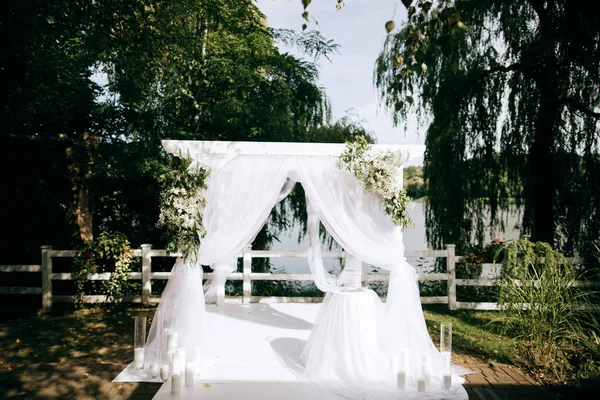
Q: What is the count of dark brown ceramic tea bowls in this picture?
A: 0